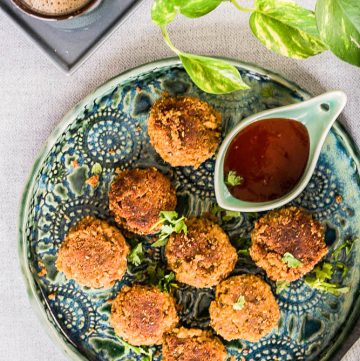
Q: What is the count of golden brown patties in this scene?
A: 8